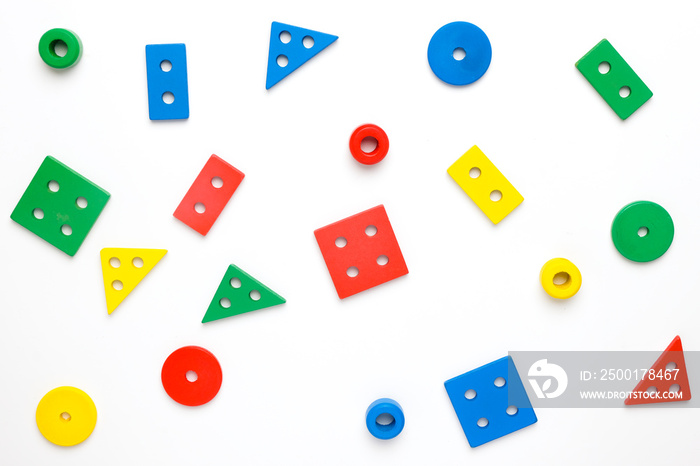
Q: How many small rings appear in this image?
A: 4